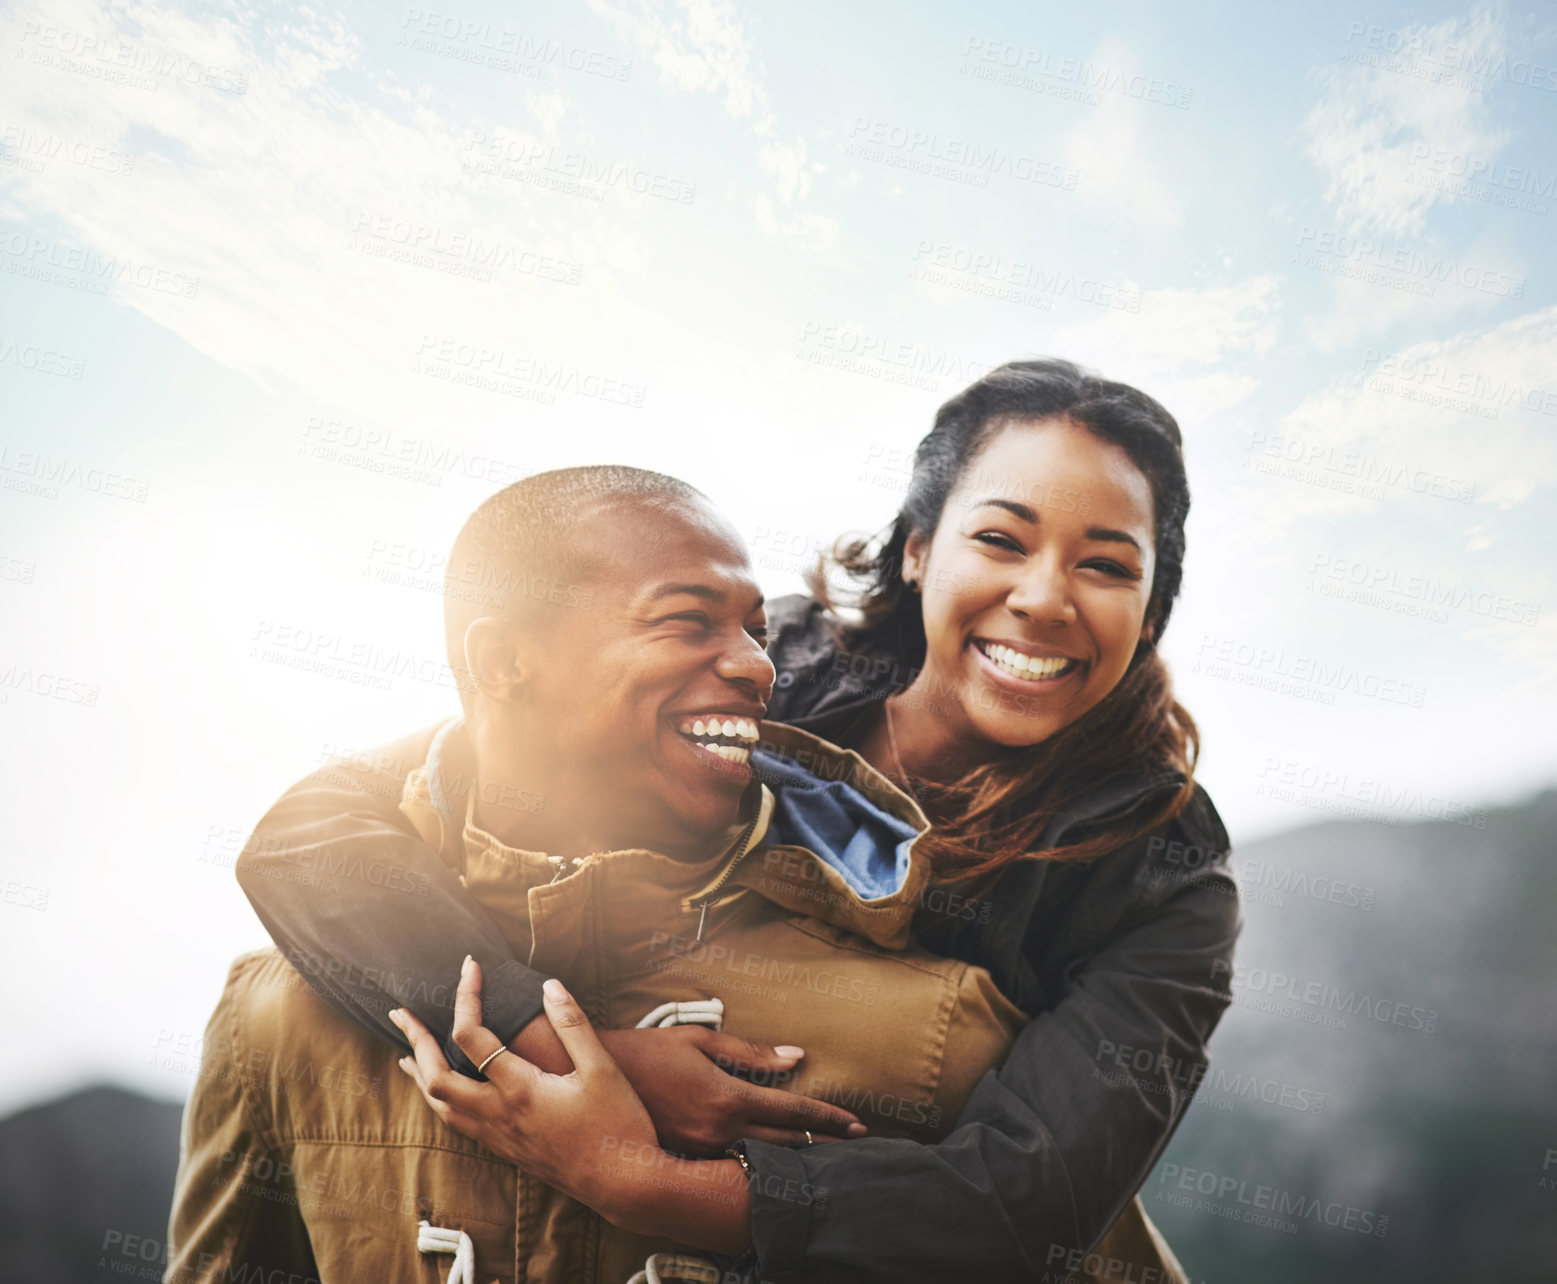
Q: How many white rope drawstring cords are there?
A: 3